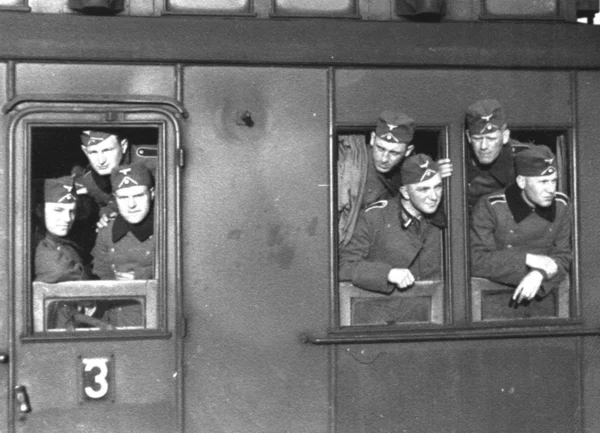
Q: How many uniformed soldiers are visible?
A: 7